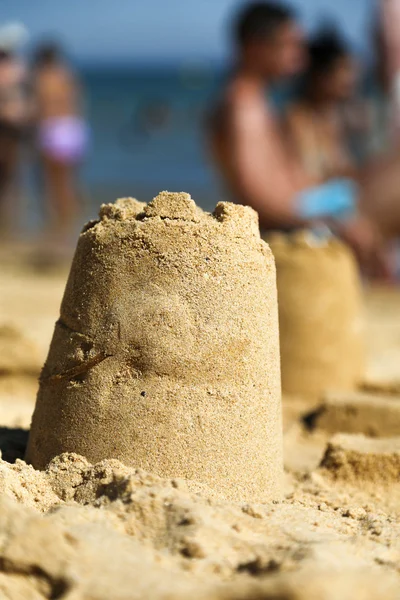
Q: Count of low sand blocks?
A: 2